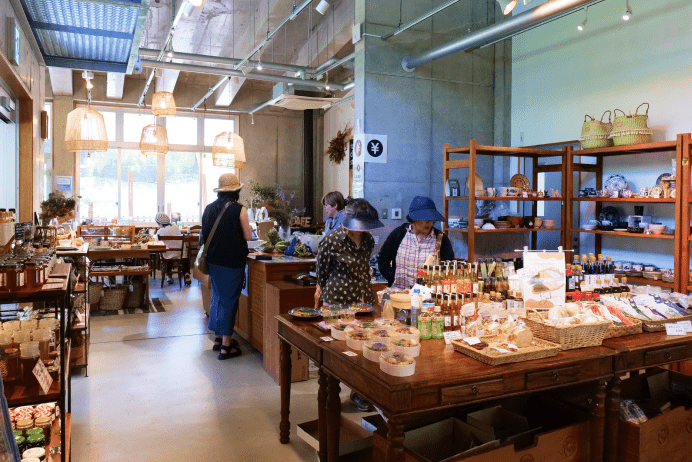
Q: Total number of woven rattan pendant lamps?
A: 4